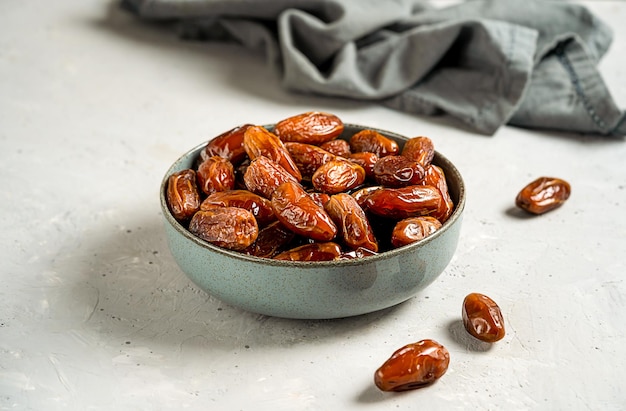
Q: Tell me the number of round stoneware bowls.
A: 1